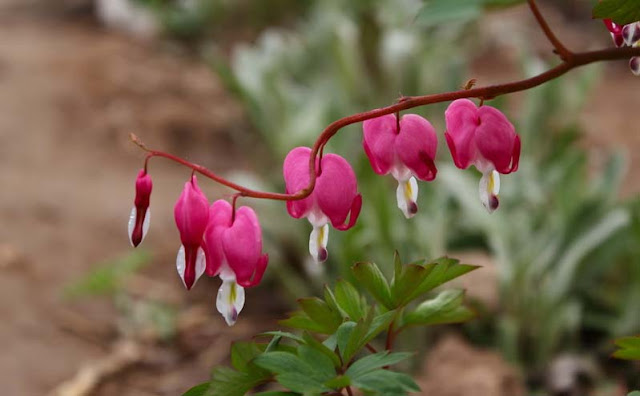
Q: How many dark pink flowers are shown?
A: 6